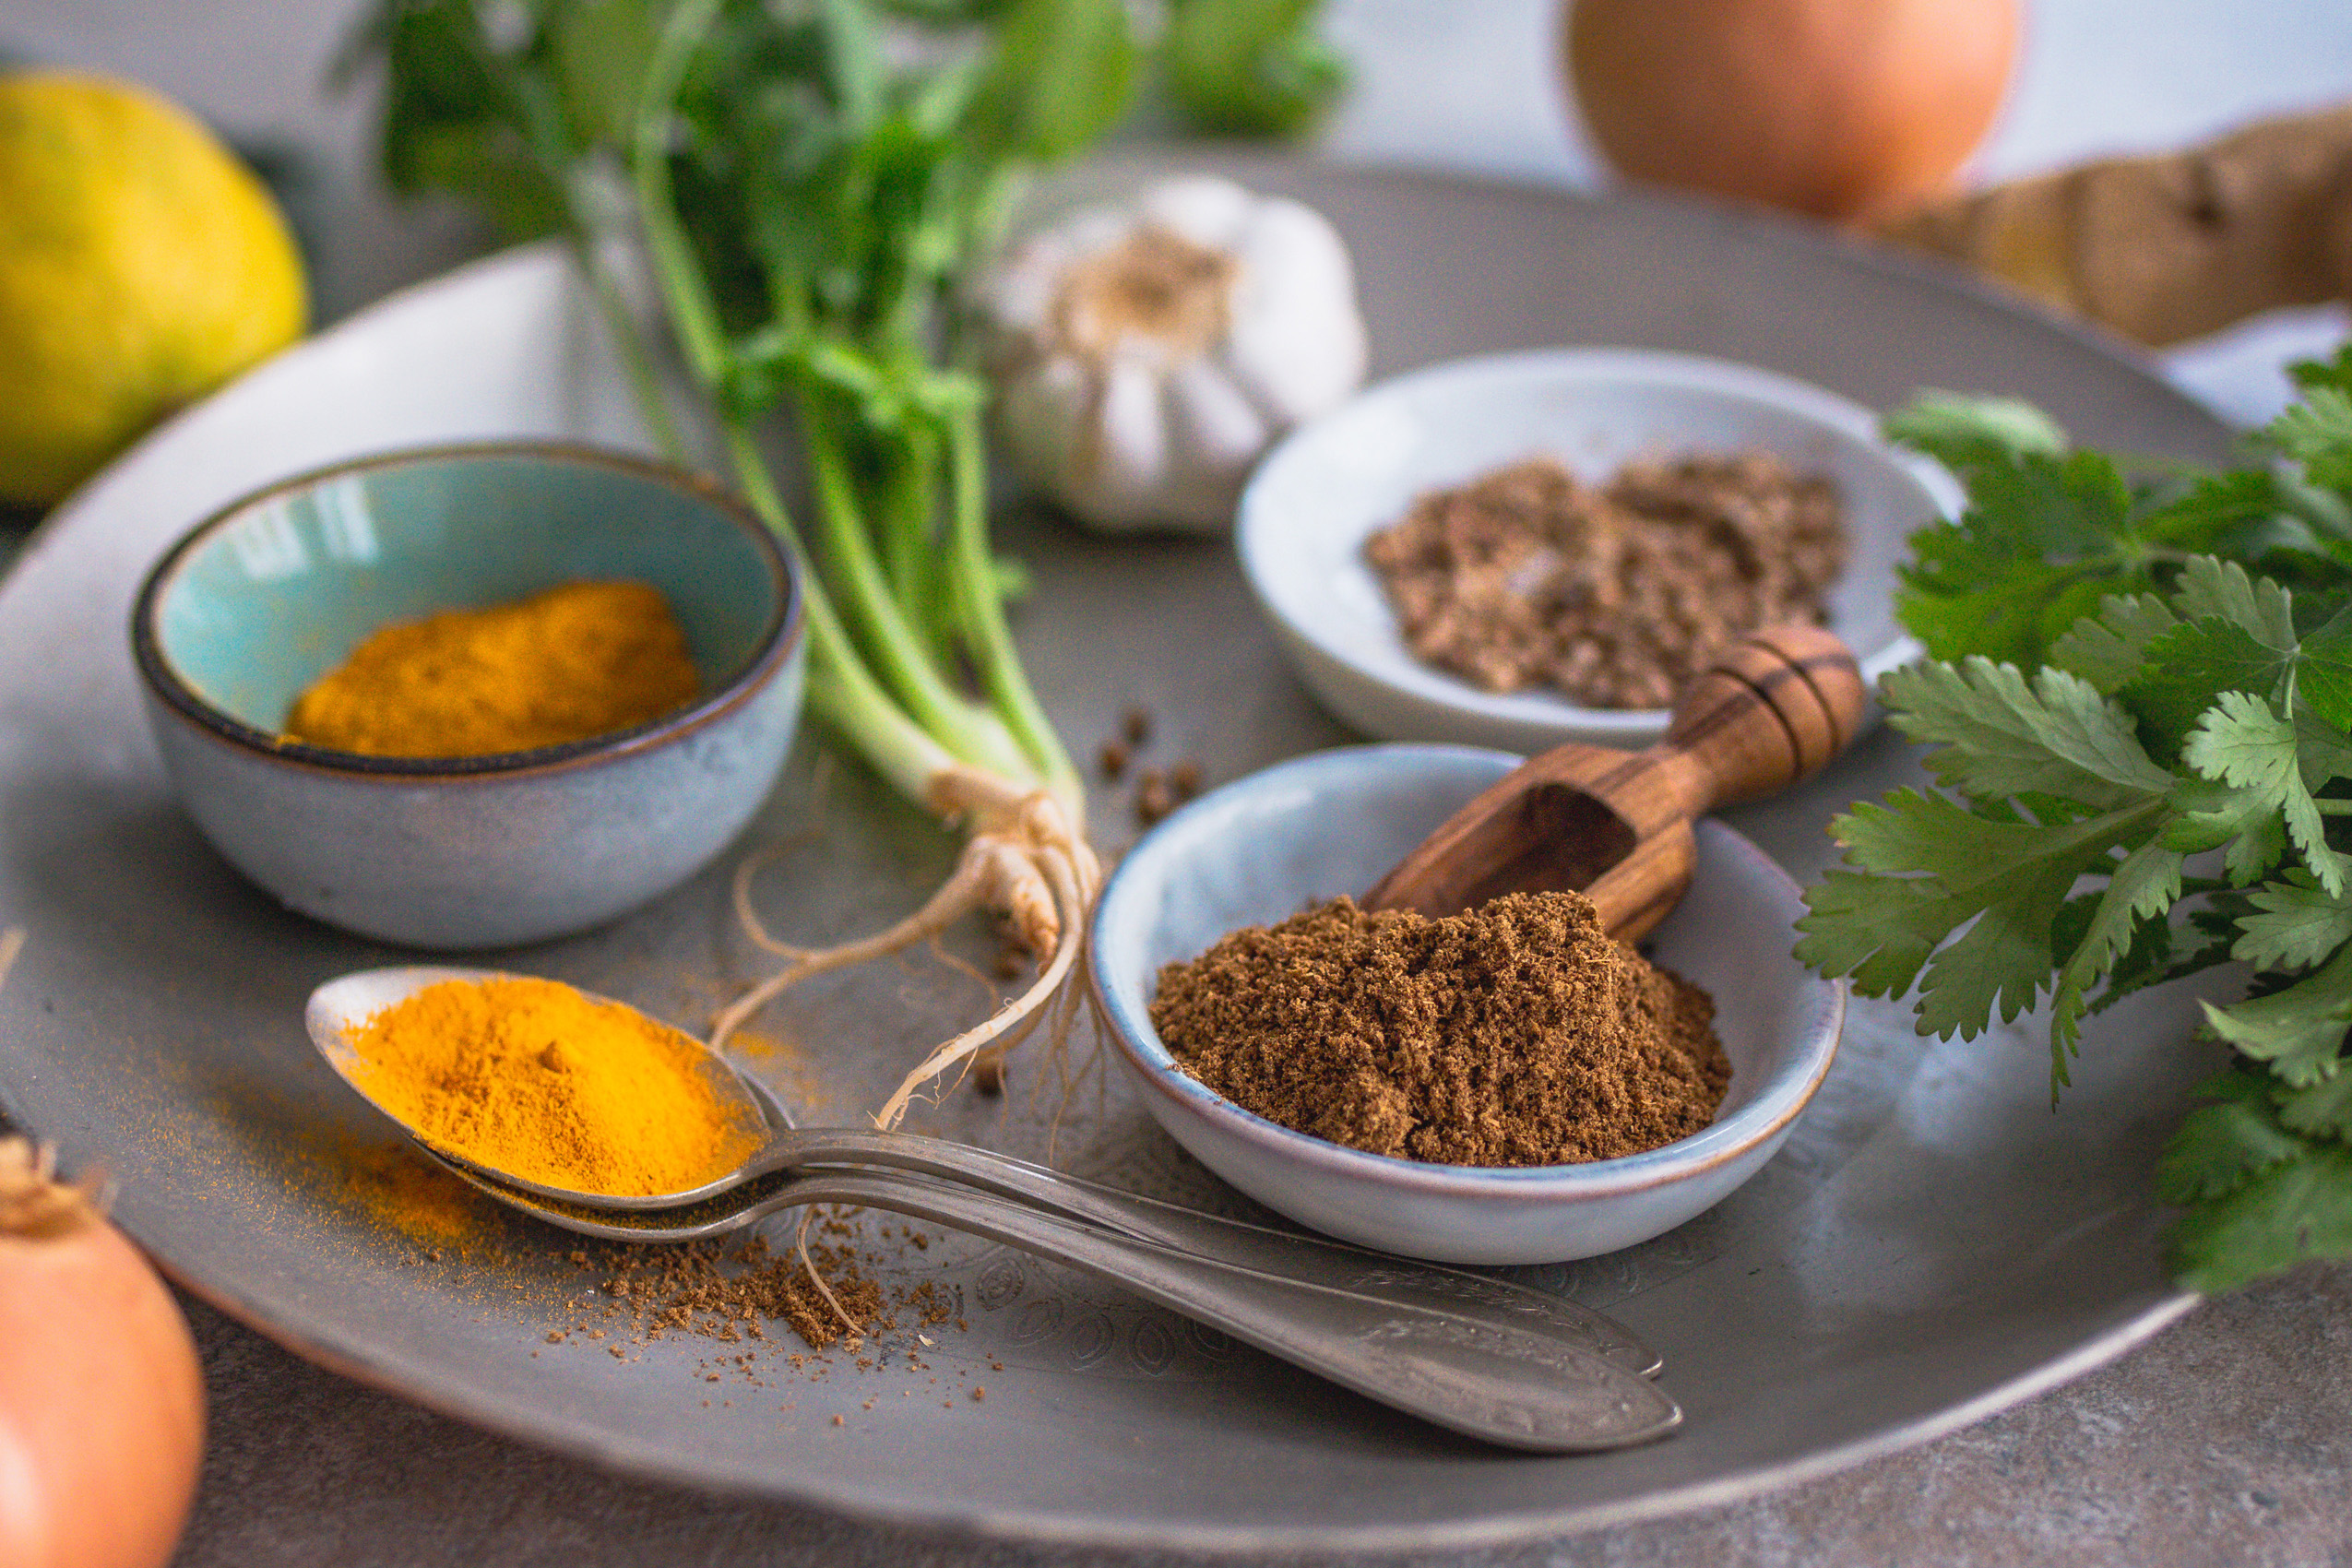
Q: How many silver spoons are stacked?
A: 2